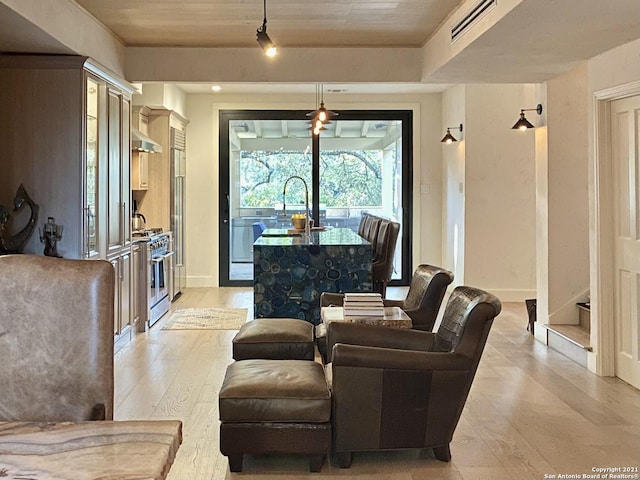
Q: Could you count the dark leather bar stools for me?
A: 4